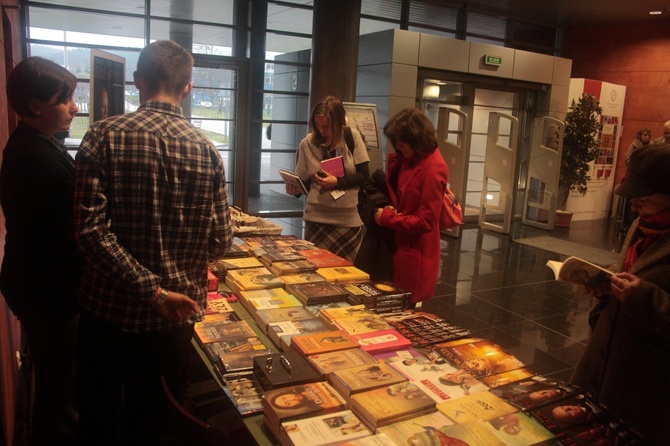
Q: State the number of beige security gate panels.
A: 3